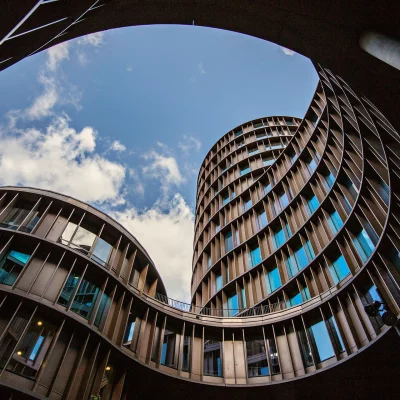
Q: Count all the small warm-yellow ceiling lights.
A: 3